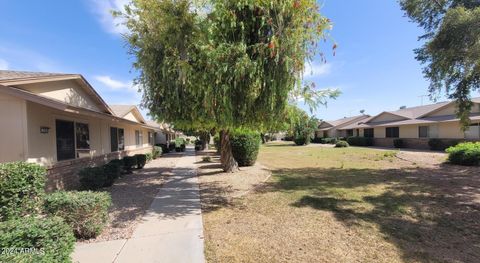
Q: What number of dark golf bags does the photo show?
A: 0